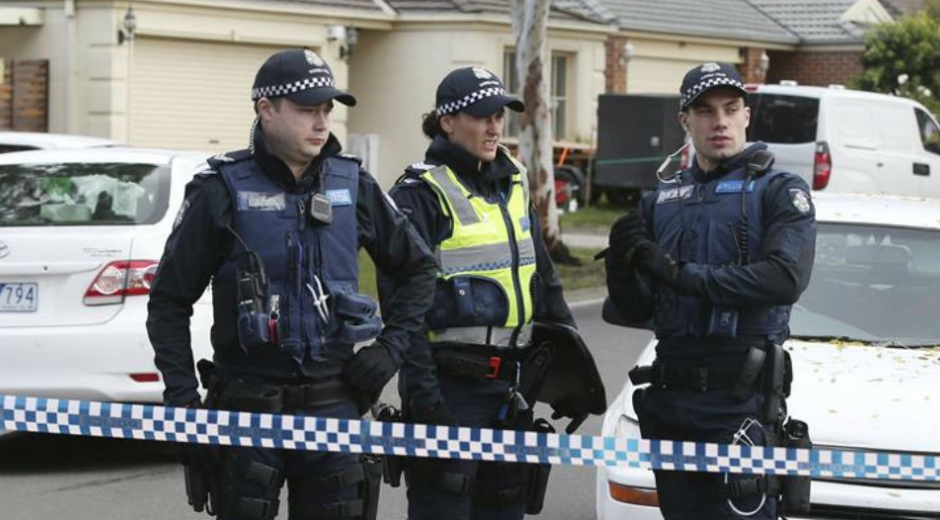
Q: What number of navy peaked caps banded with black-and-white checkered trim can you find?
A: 3